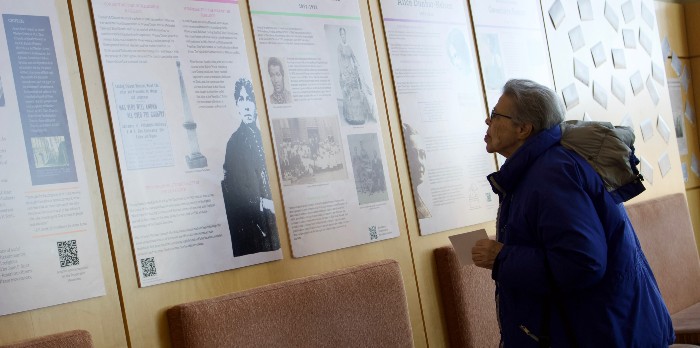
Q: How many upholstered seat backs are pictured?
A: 4